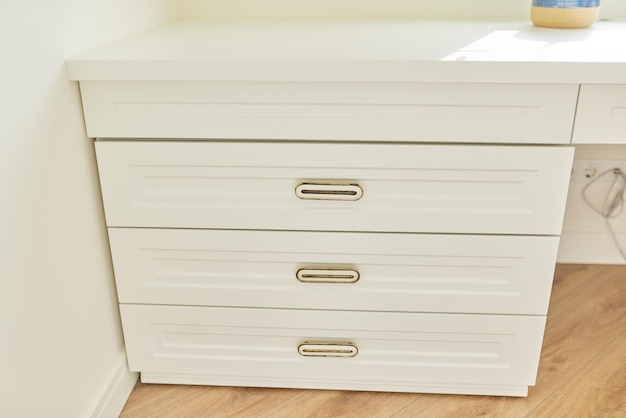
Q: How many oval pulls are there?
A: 3